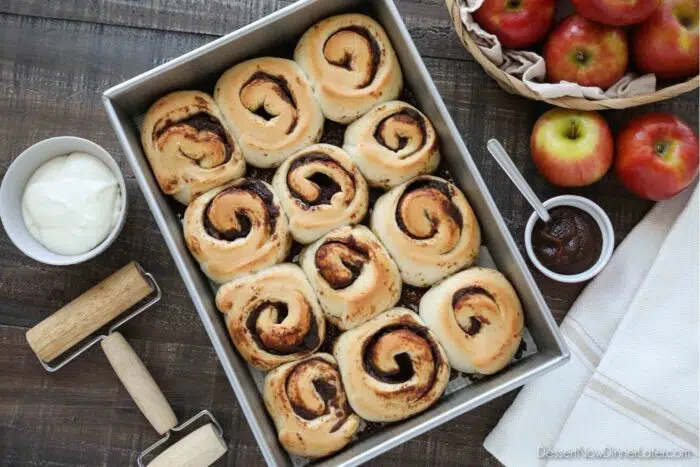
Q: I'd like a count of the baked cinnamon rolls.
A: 12